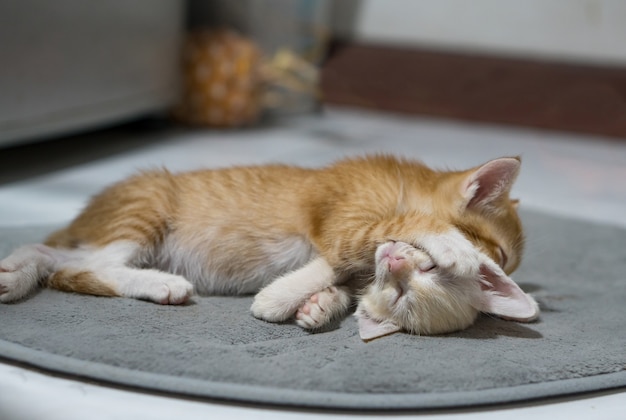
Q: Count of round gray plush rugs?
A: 1